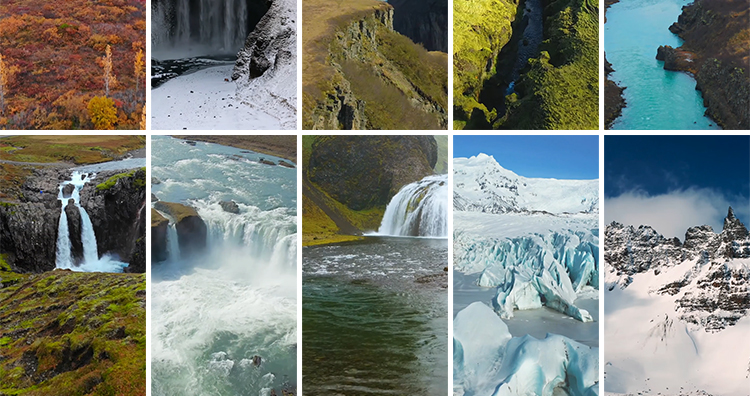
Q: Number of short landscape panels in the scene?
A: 5